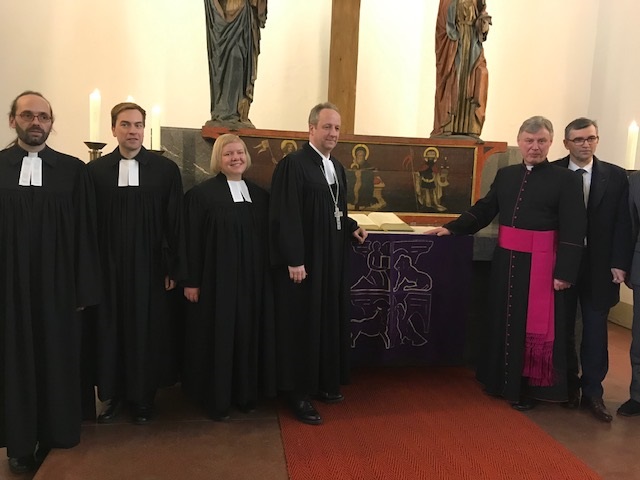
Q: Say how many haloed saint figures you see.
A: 3